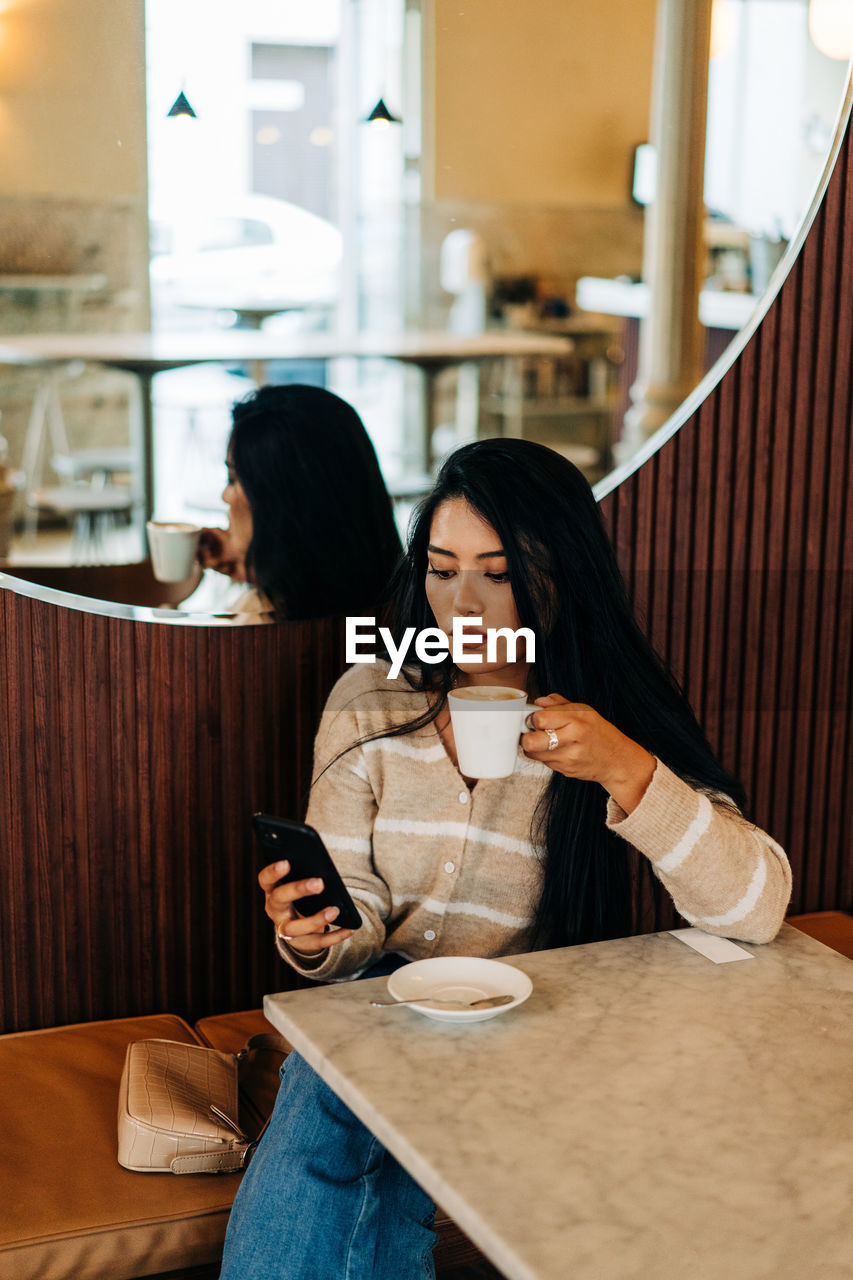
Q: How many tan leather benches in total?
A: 1